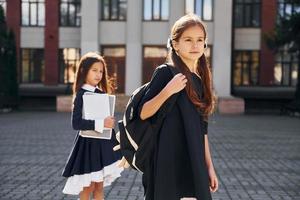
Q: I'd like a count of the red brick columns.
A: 3